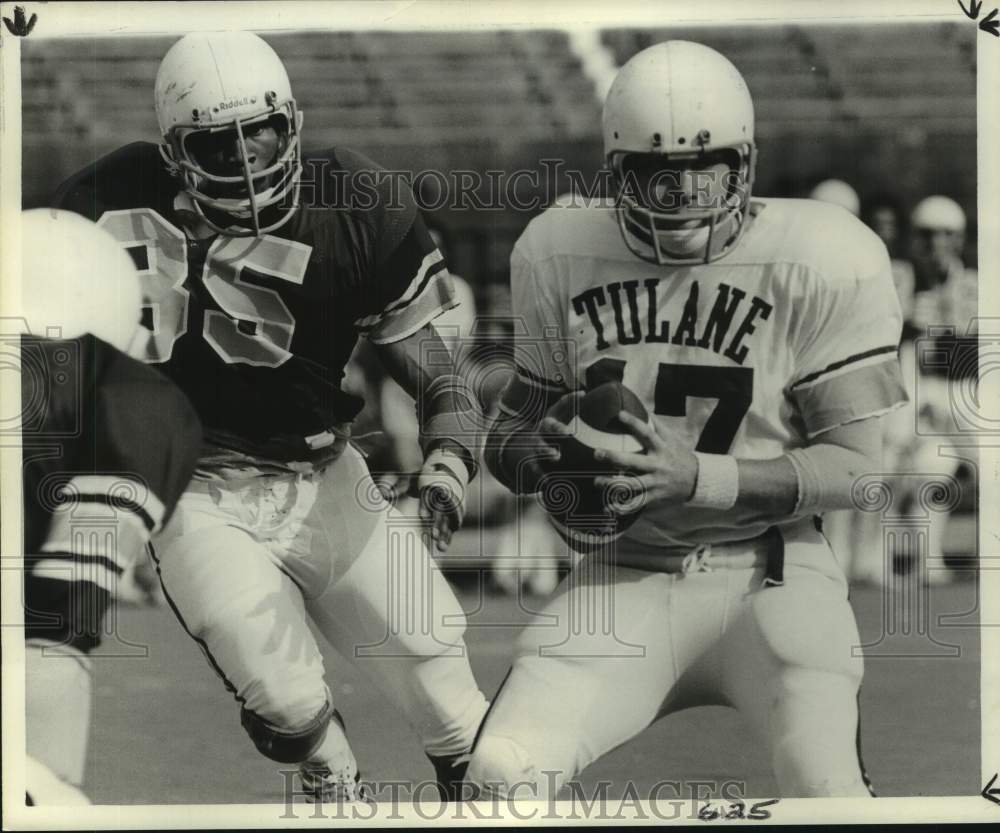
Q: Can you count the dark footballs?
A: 1